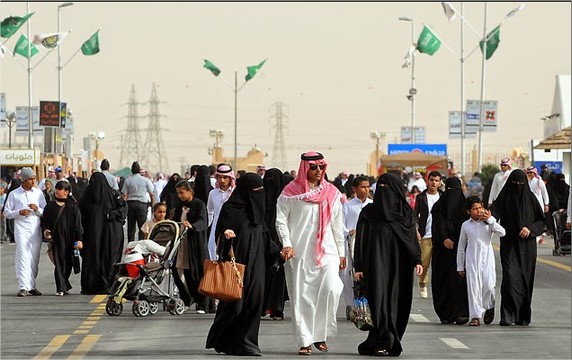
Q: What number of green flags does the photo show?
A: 7